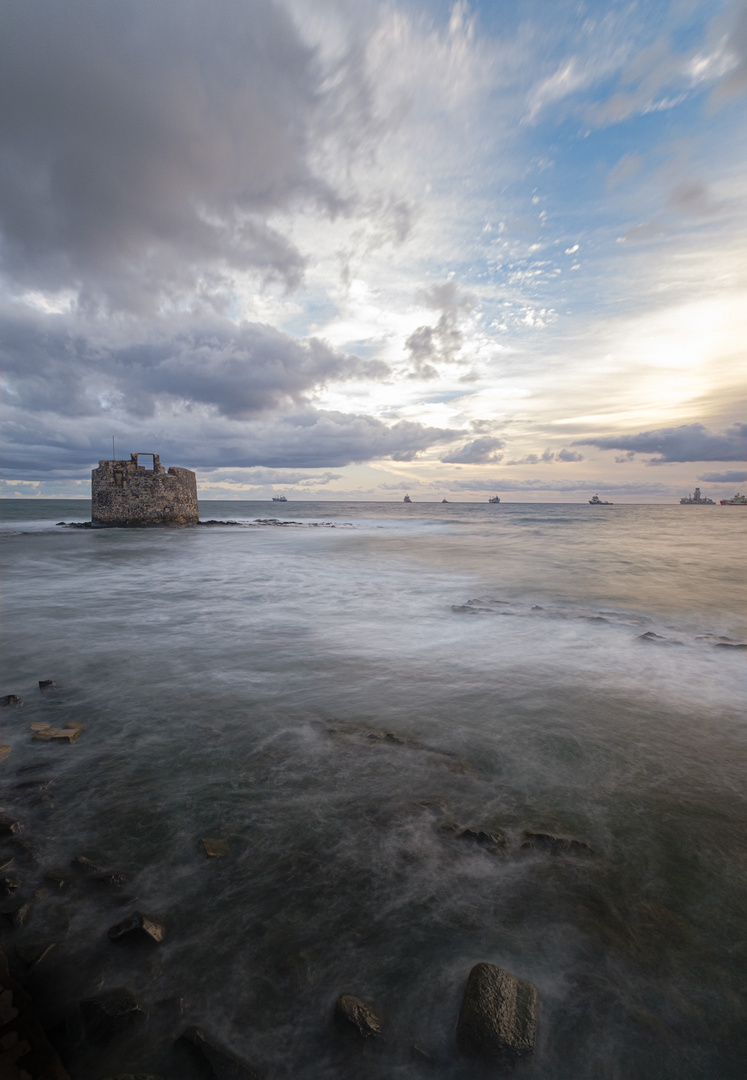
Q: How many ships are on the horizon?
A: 7